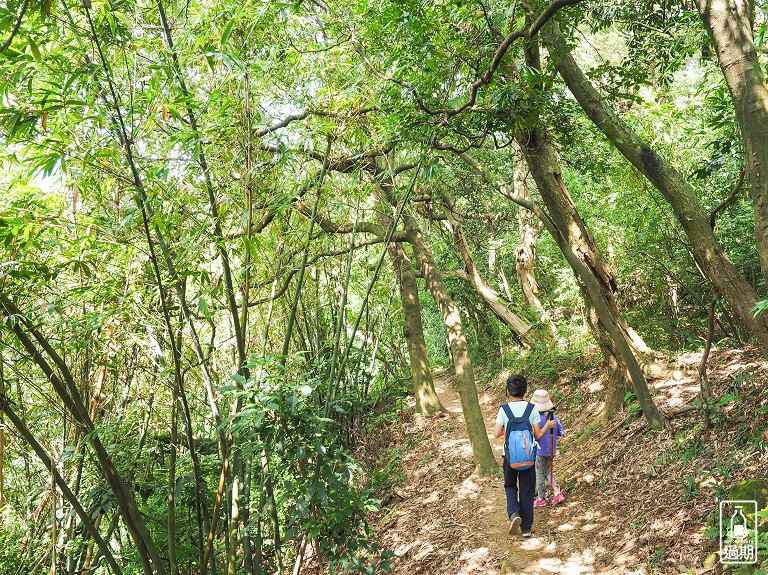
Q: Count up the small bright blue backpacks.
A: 1